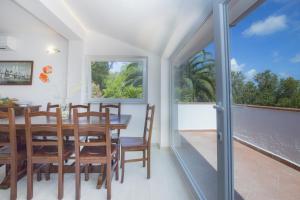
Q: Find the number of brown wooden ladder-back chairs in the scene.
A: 7